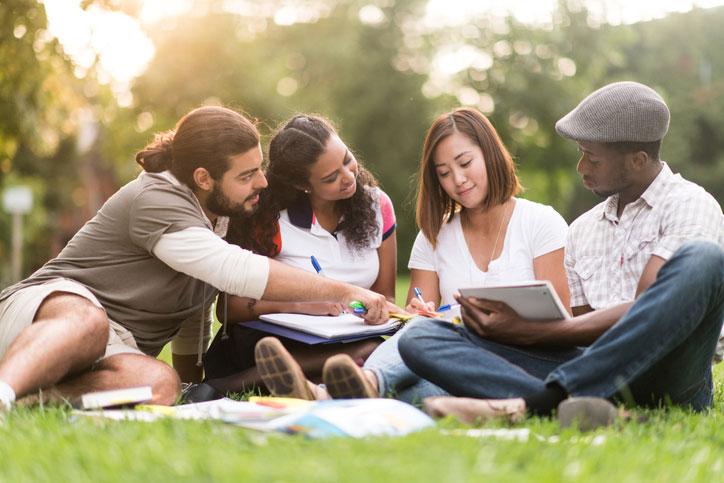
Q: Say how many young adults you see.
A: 4